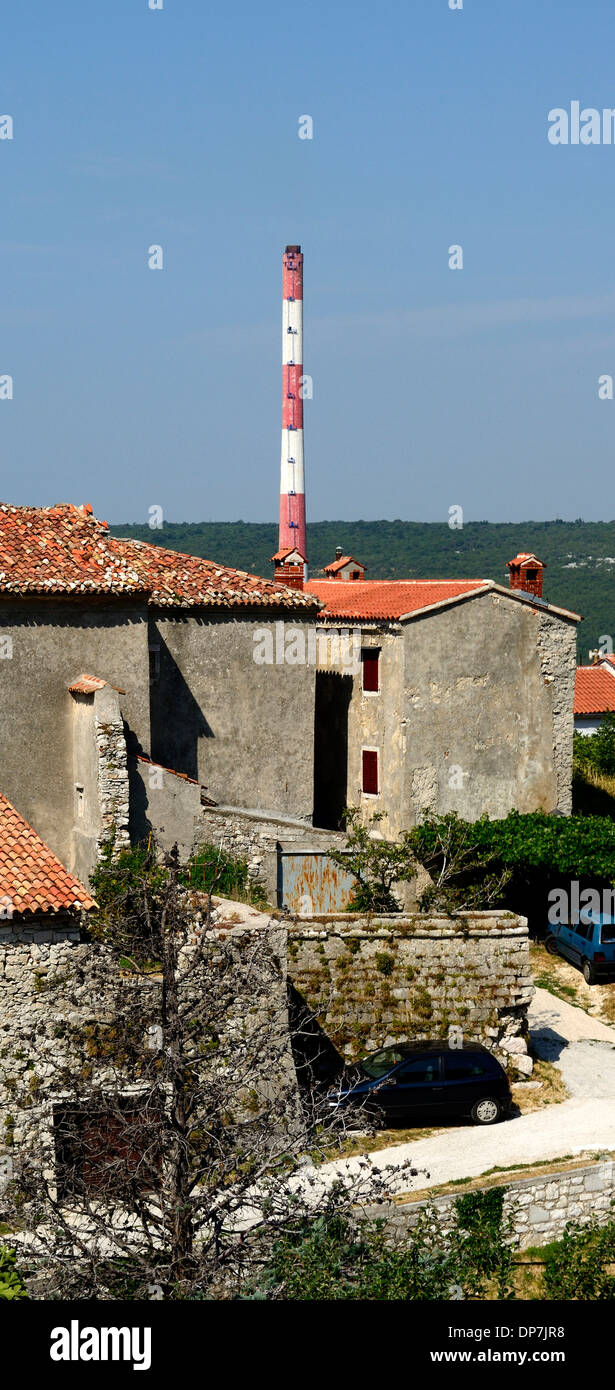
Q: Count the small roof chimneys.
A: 3